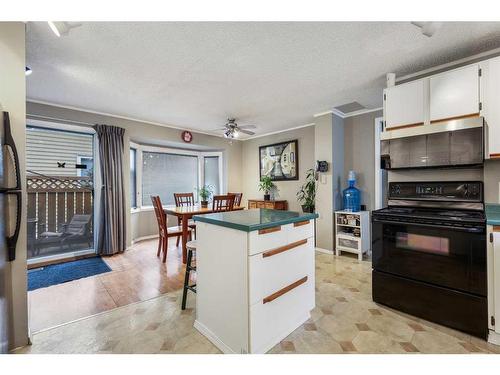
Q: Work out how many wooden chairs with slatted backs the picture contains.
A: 4